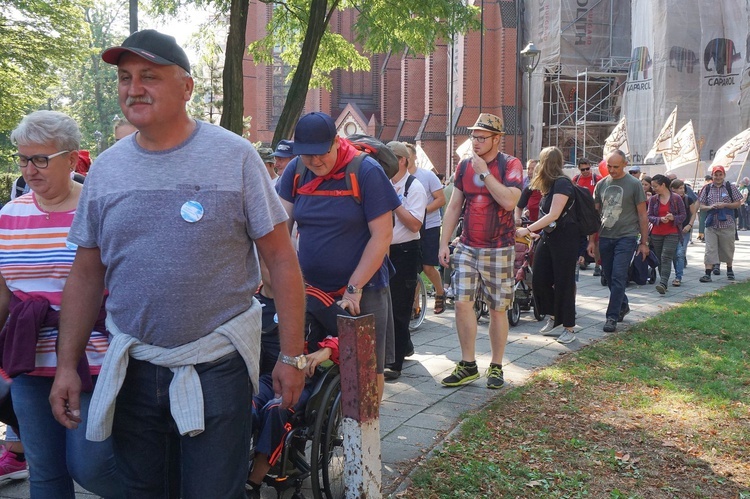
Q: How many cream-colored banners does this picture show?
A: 6